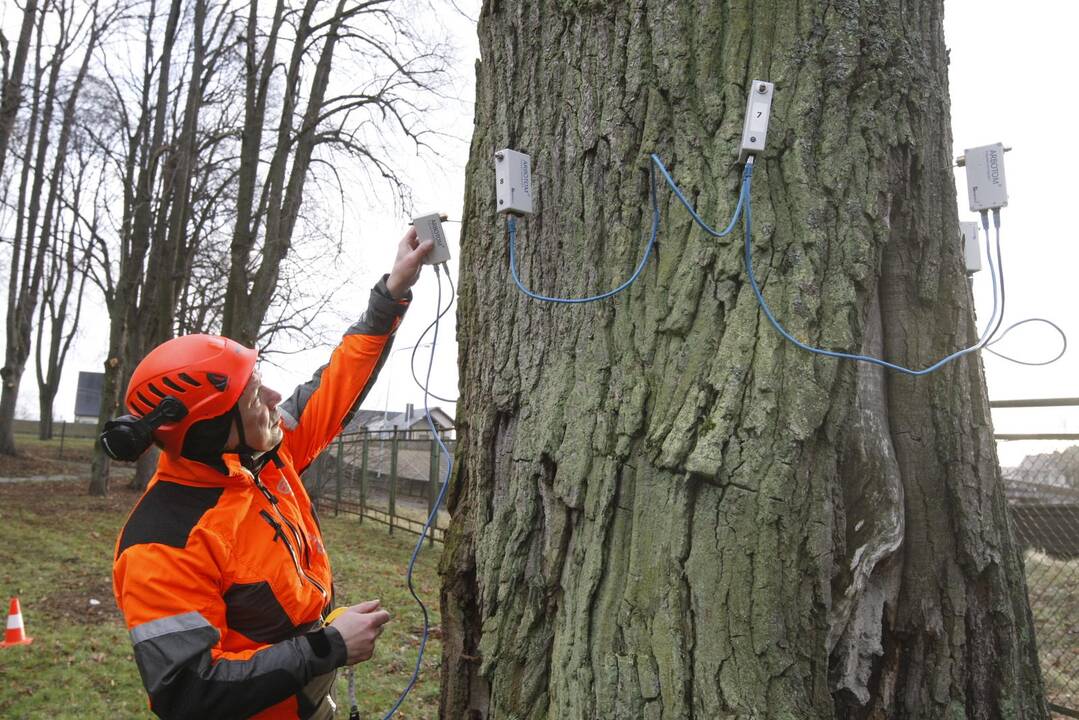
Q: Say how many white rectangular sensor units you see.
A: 5